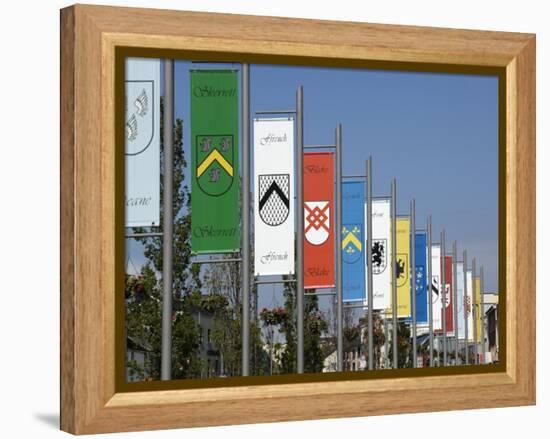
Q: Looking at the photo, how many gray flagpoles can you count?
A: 13